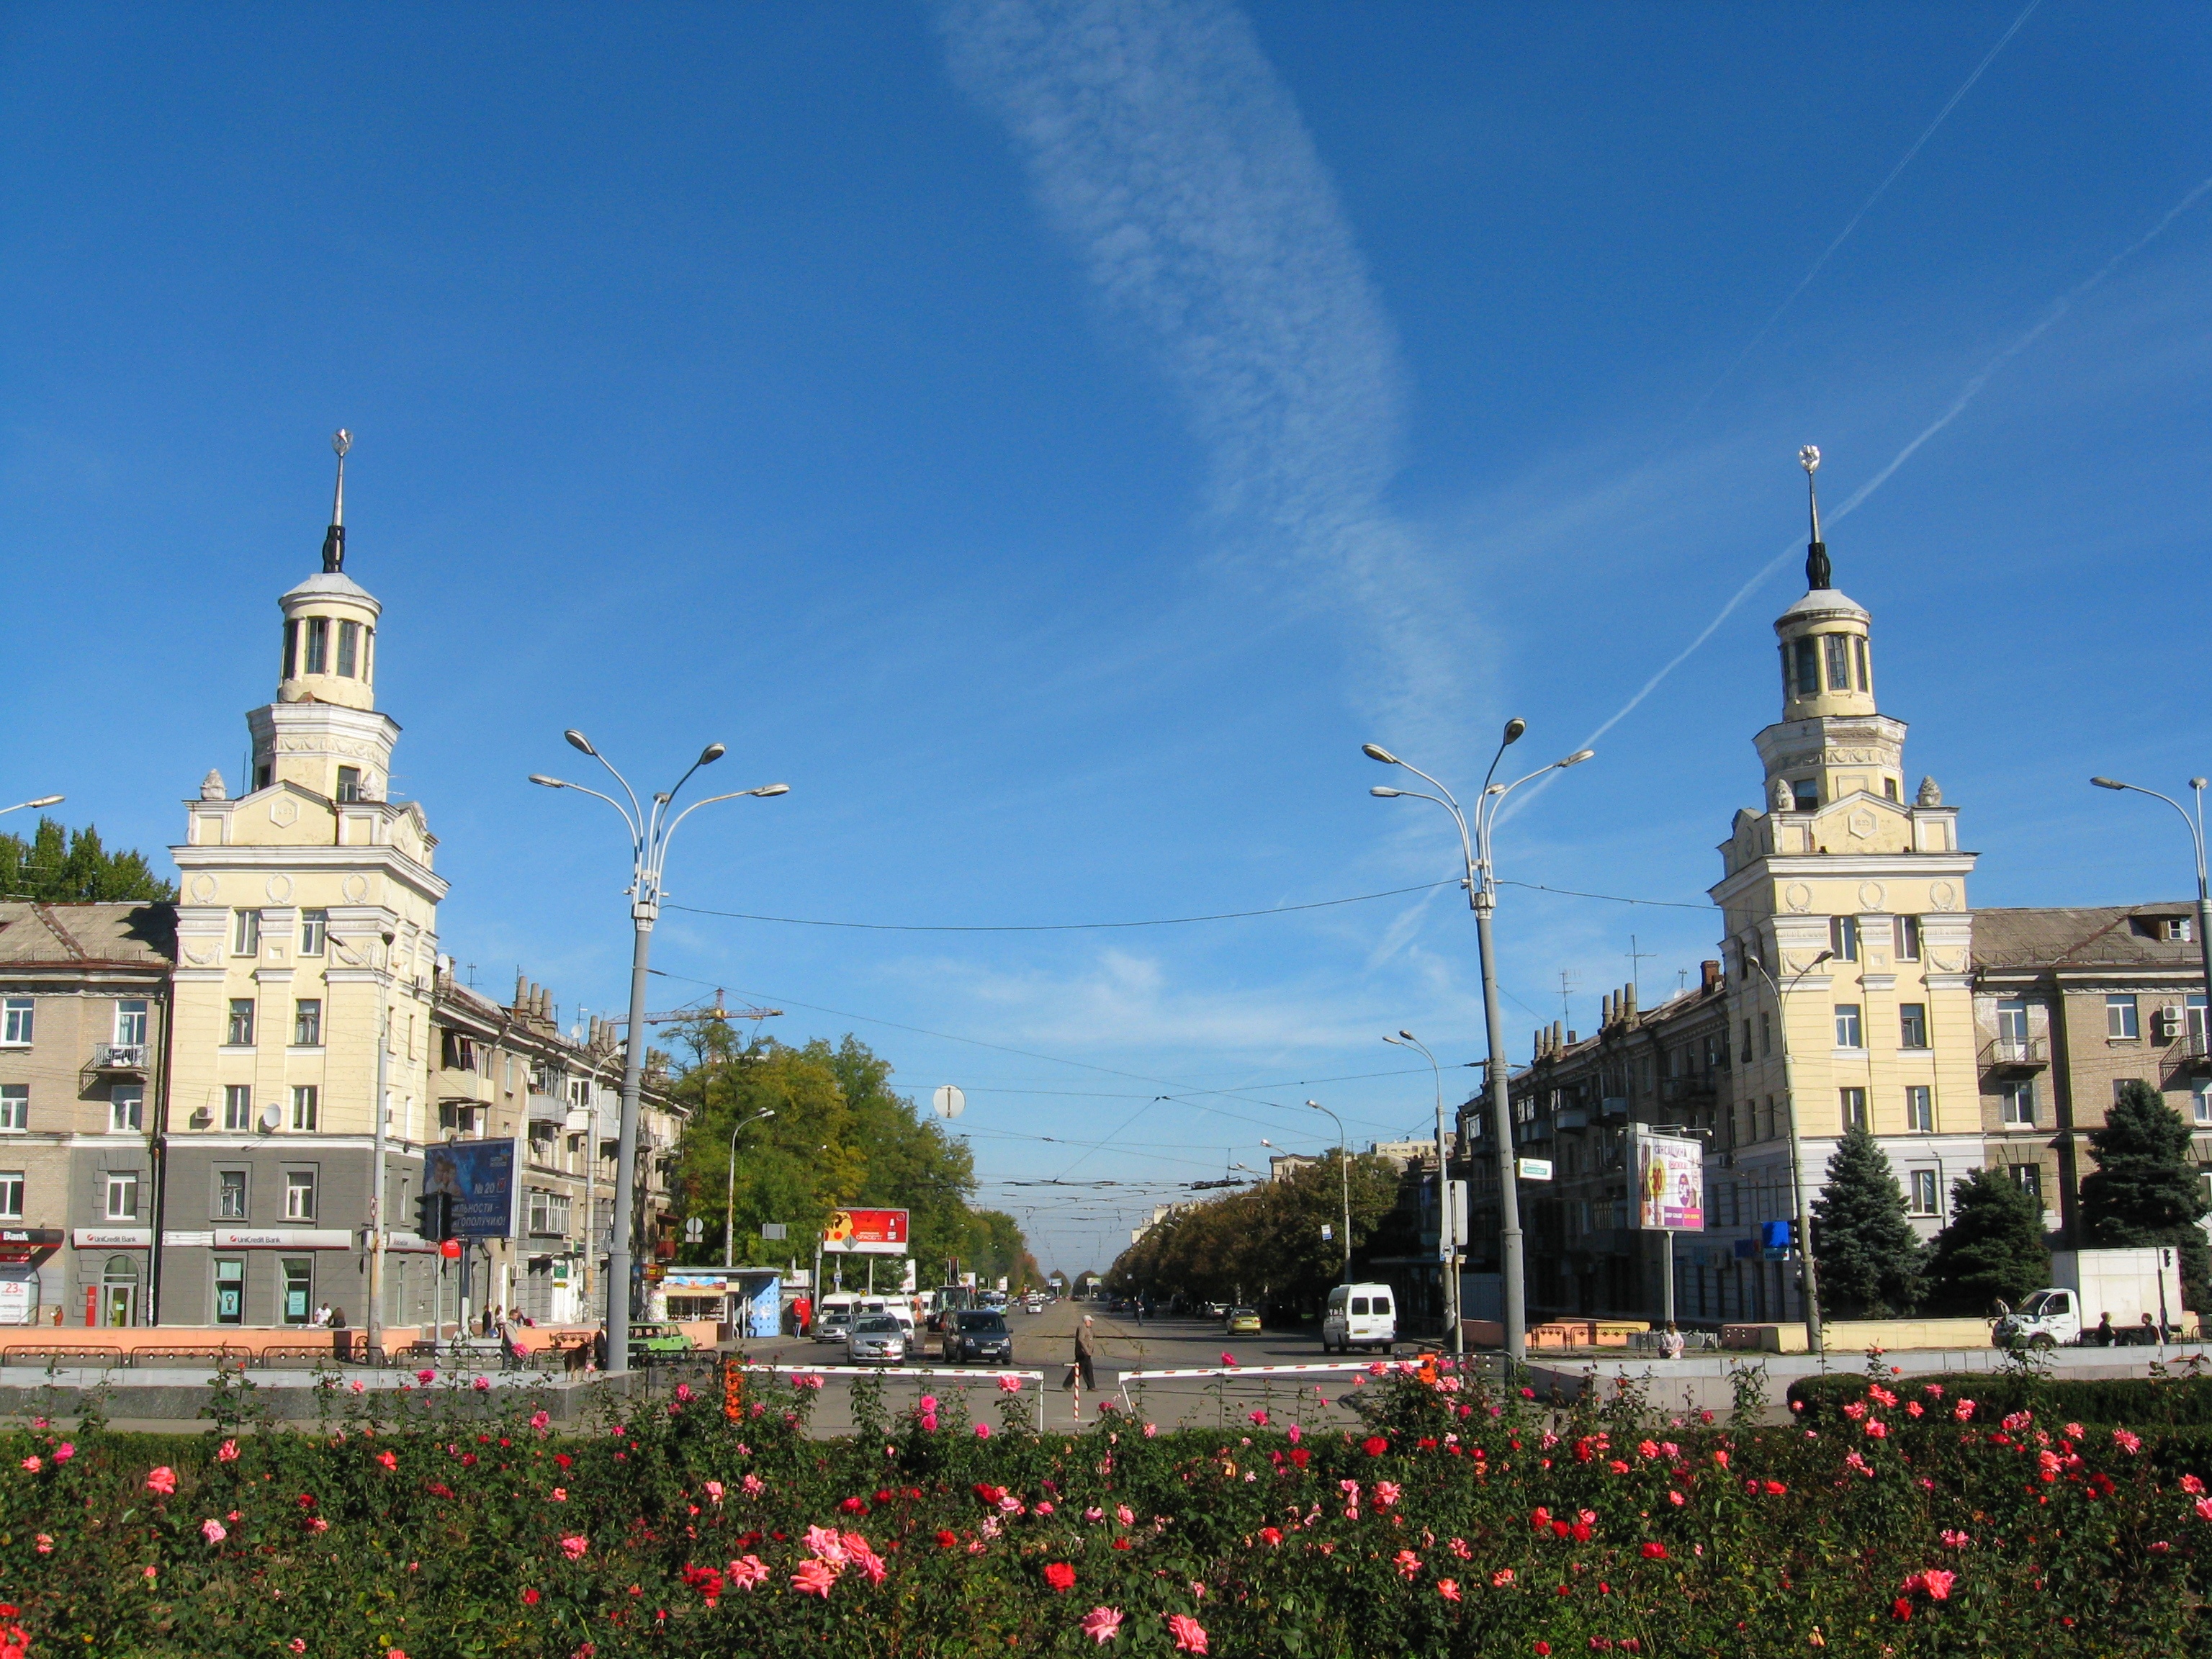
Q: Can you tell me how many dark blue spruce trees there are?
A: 3